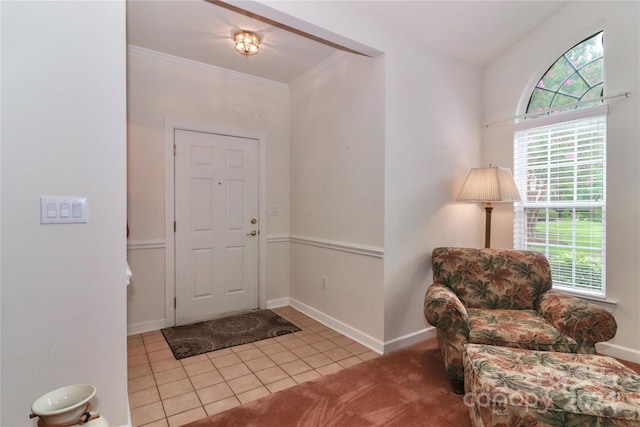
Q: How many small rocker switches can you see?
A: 3